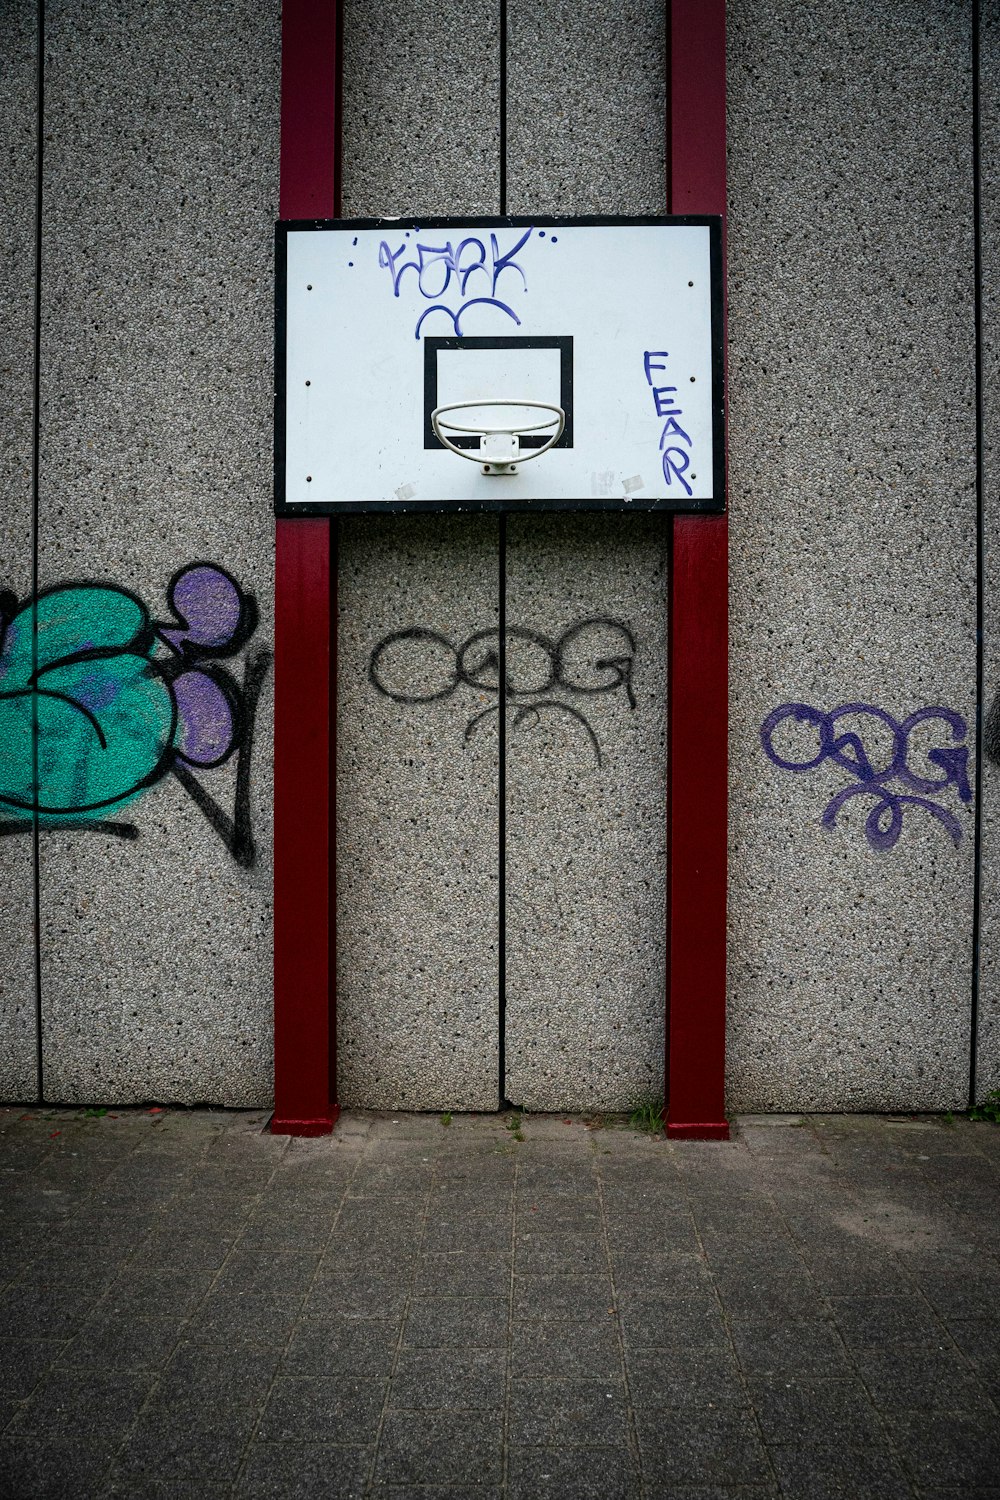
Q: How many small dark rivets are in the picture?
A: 6